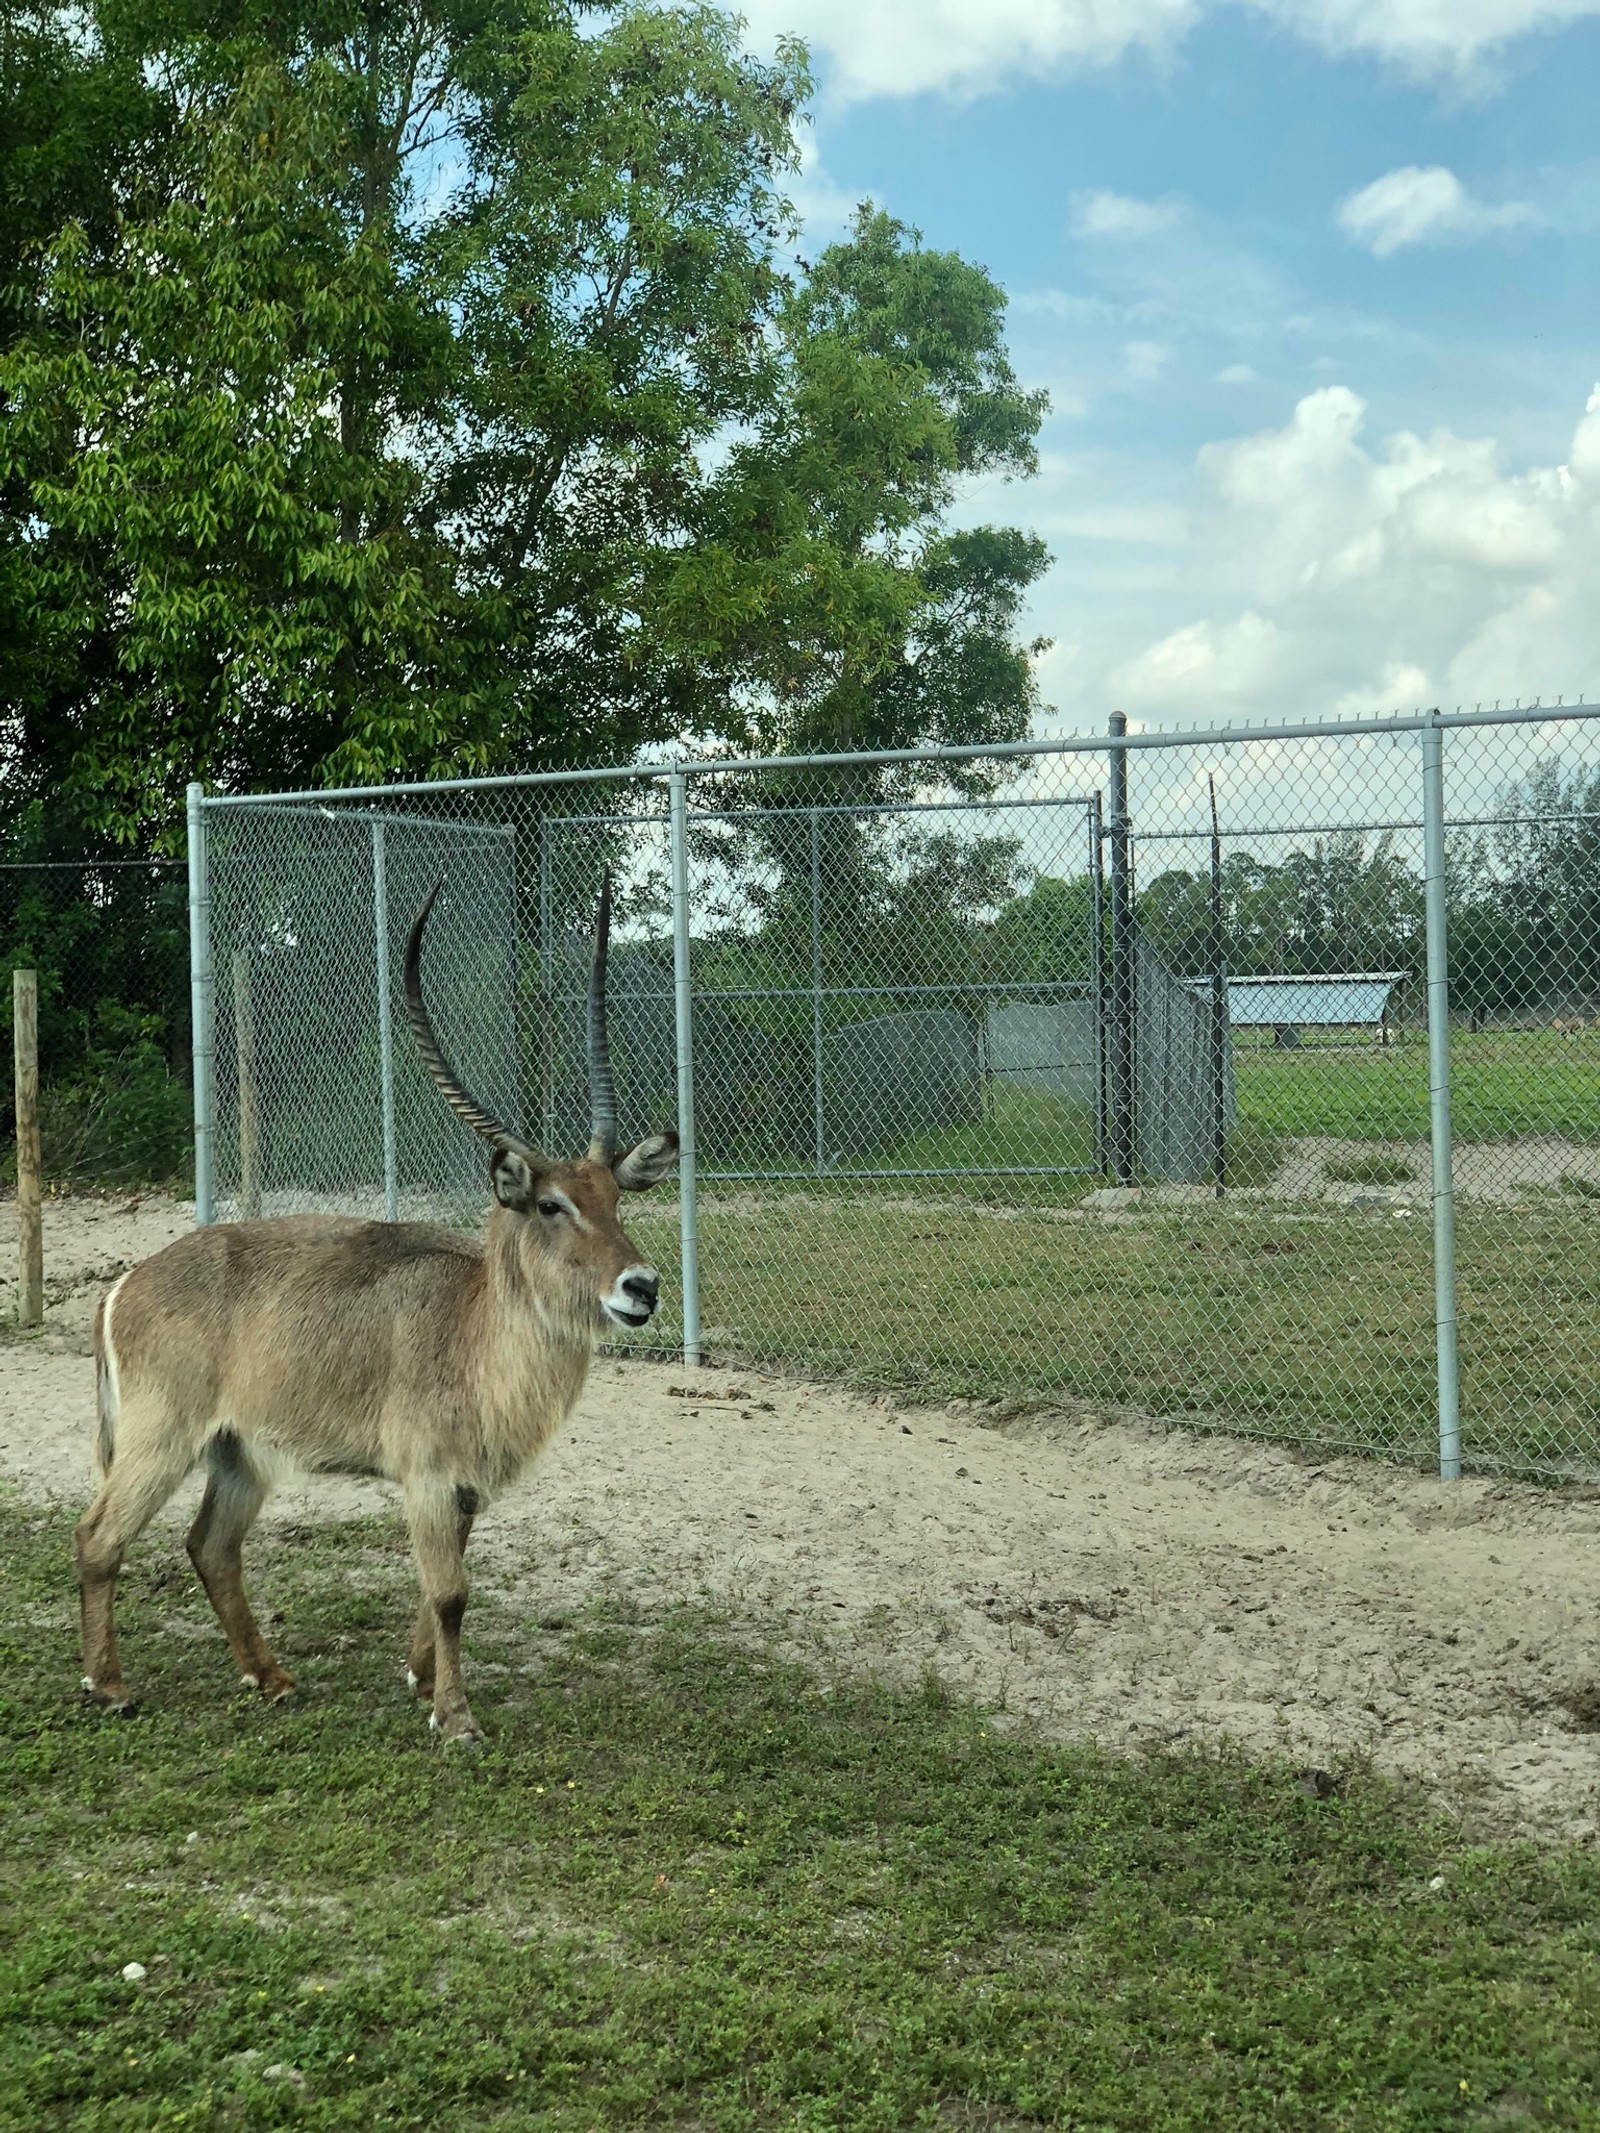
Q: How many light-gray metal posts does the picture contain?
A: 4